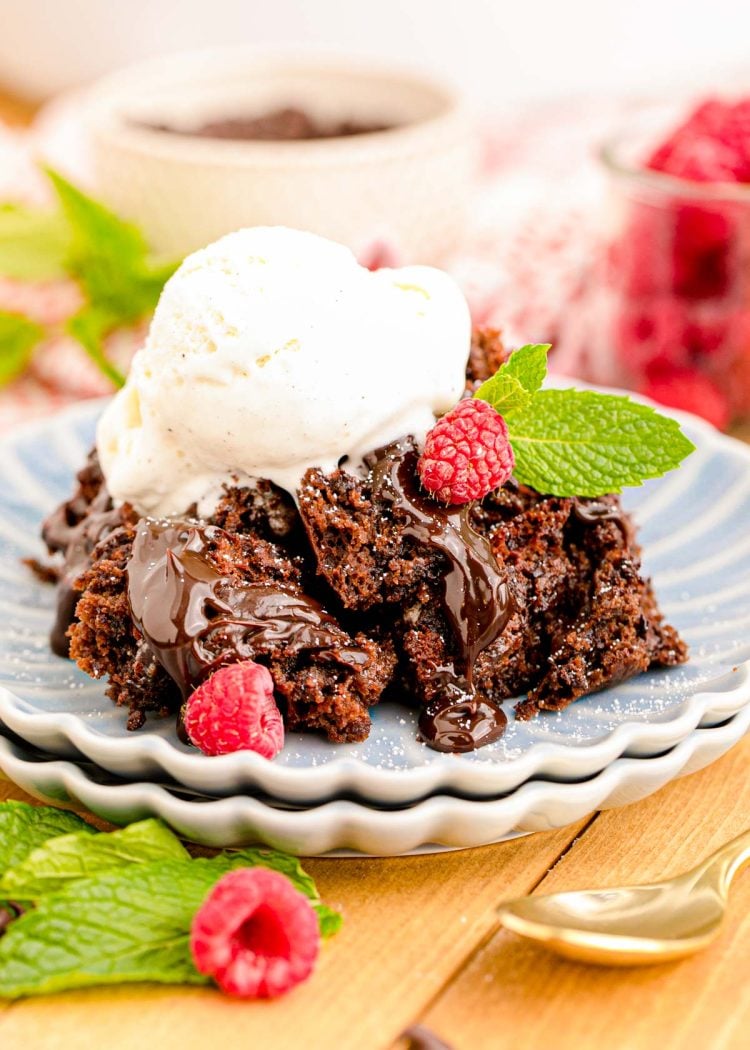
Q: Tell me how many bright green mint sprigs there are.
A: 3